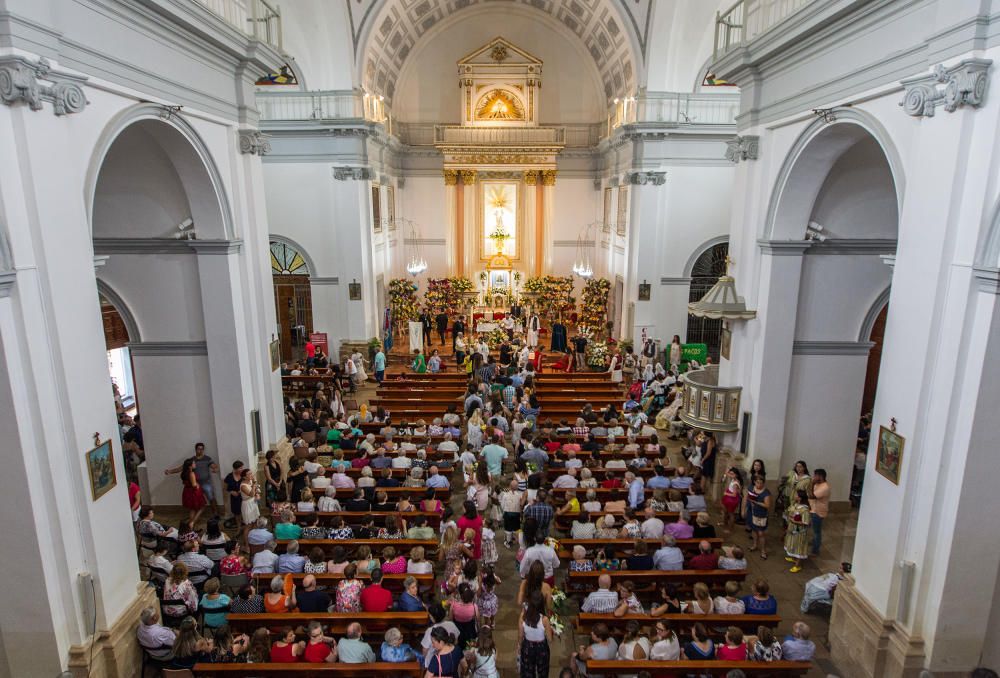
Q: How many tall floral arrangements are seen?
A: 4